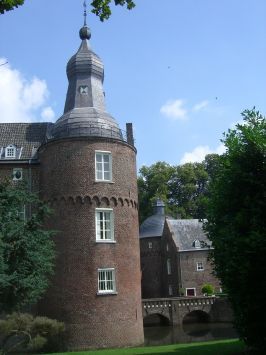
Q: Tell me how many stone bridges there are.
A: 1